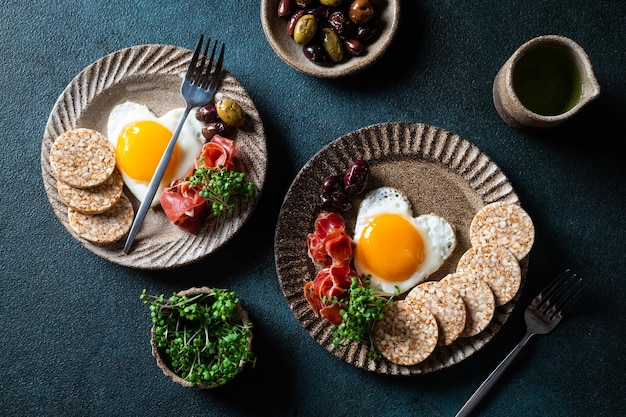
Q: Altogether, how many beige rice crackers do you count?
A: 8